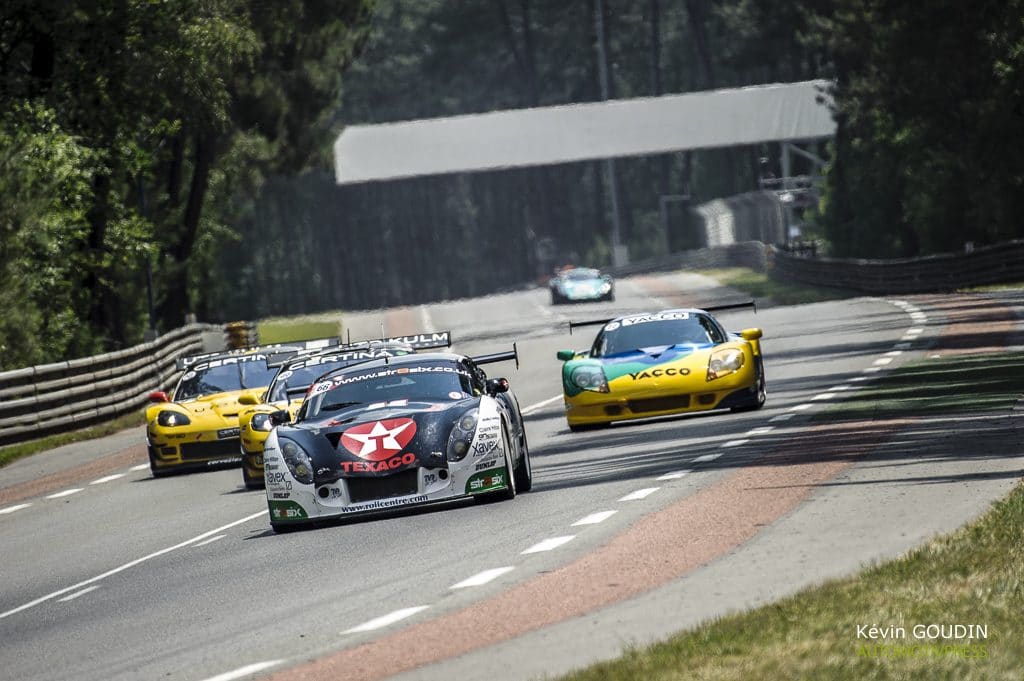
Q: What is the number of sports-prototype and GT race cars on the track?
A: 5